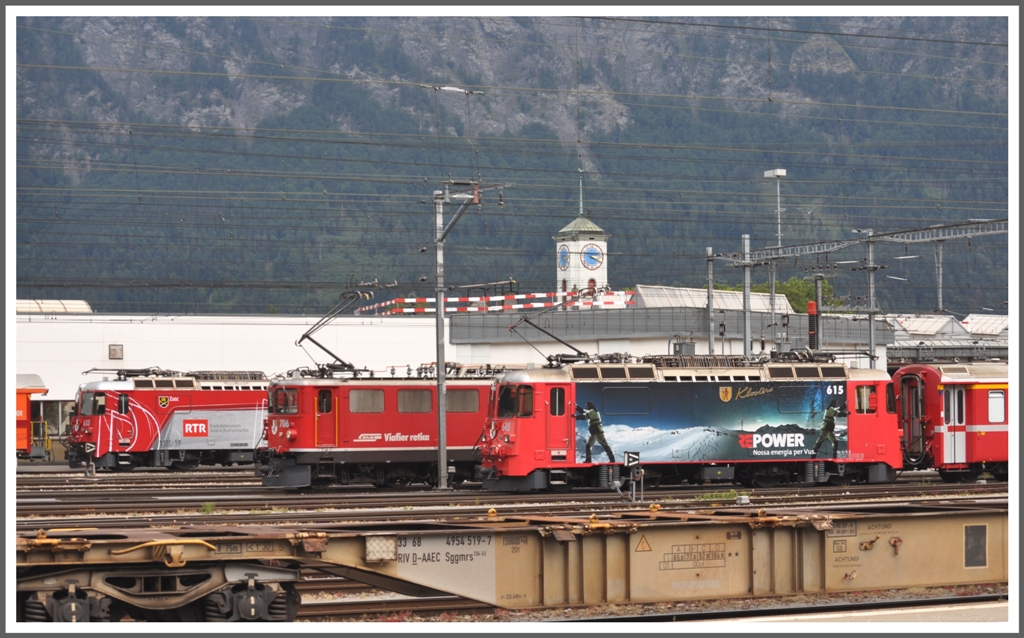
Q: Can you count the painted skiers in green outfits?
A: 2